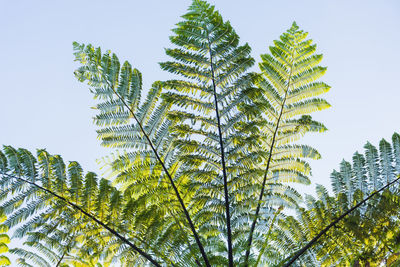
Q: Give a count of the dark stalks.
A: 5